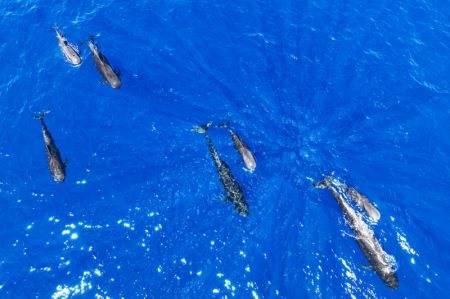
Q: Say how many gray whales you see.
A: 7